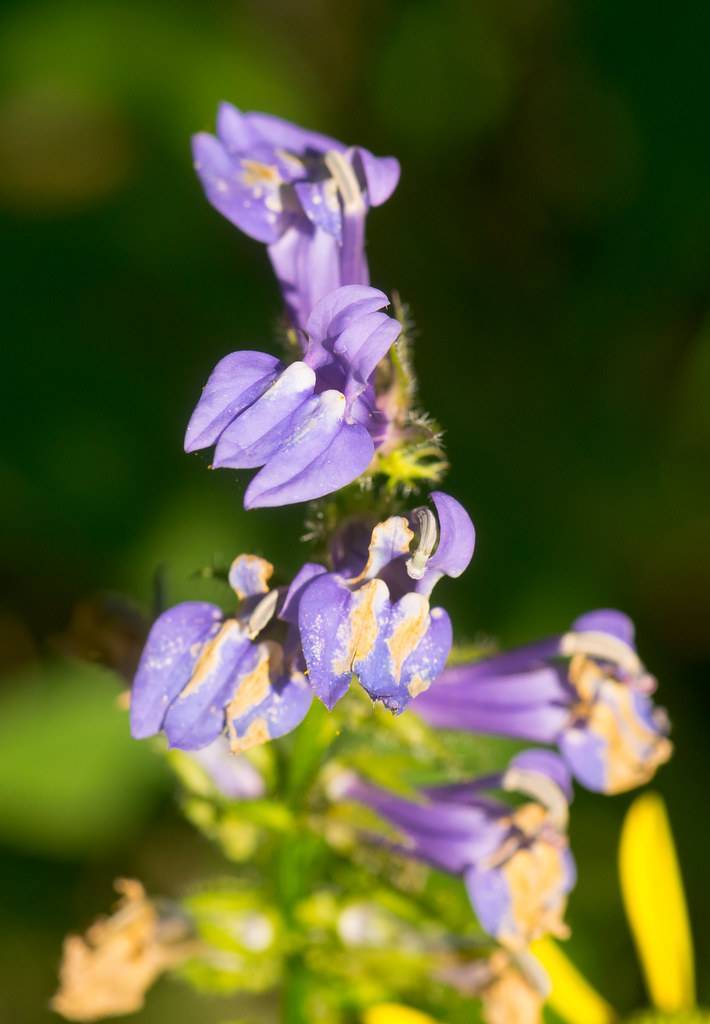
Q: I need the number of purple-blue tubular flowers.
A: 6